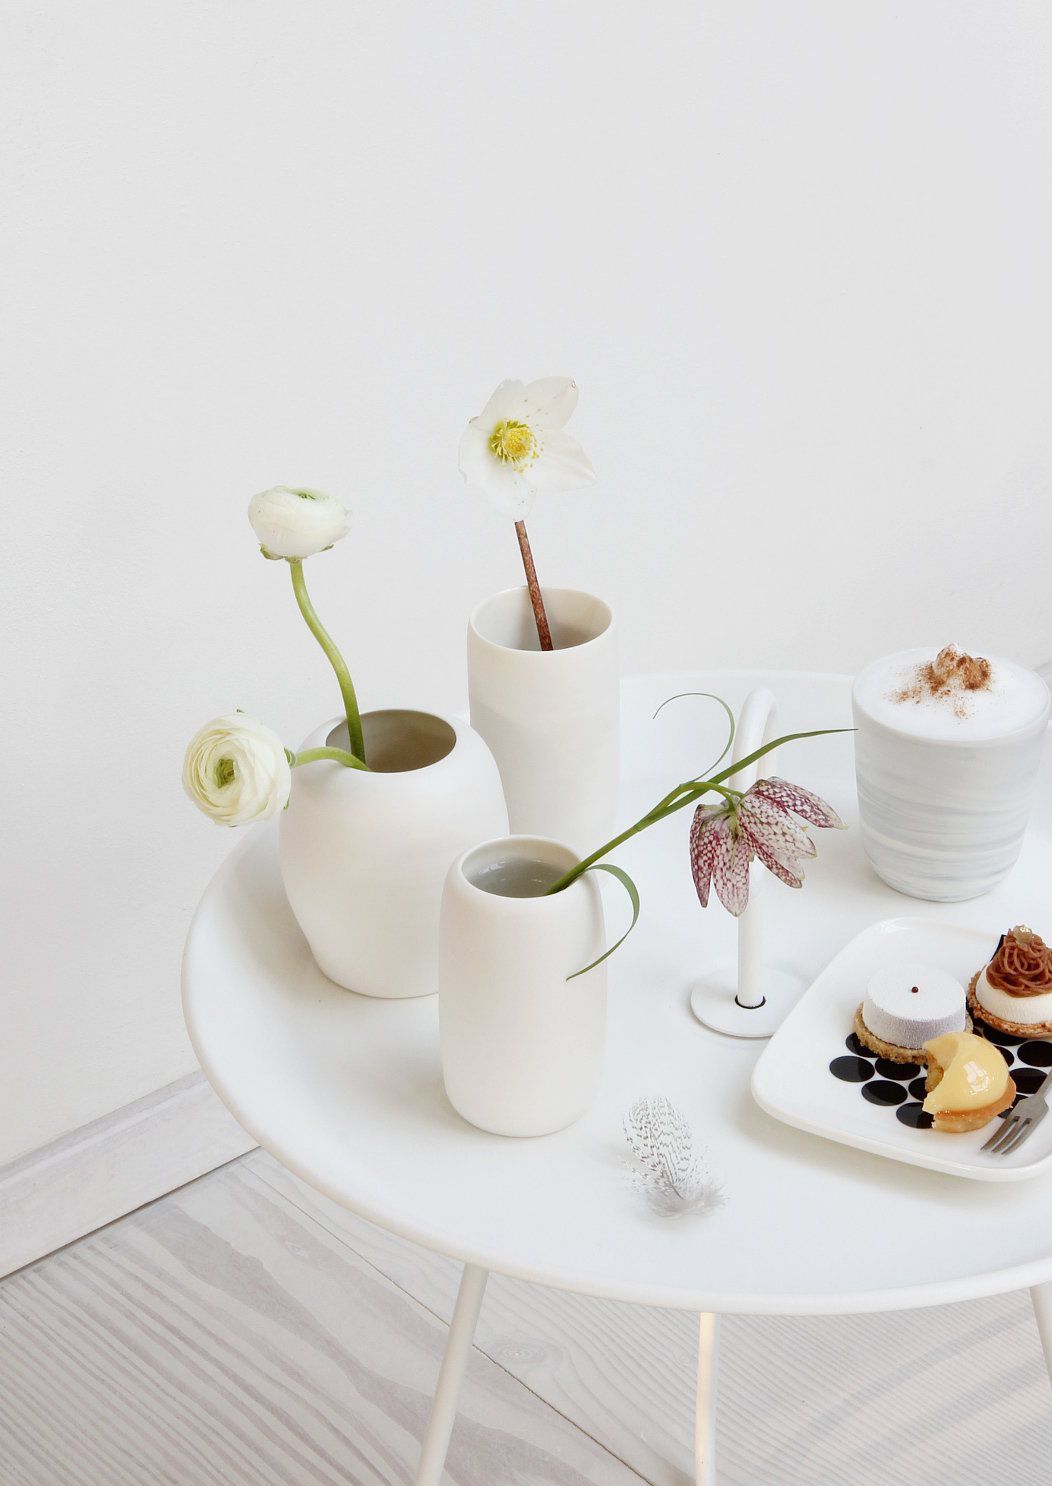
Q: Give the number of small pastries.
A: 3